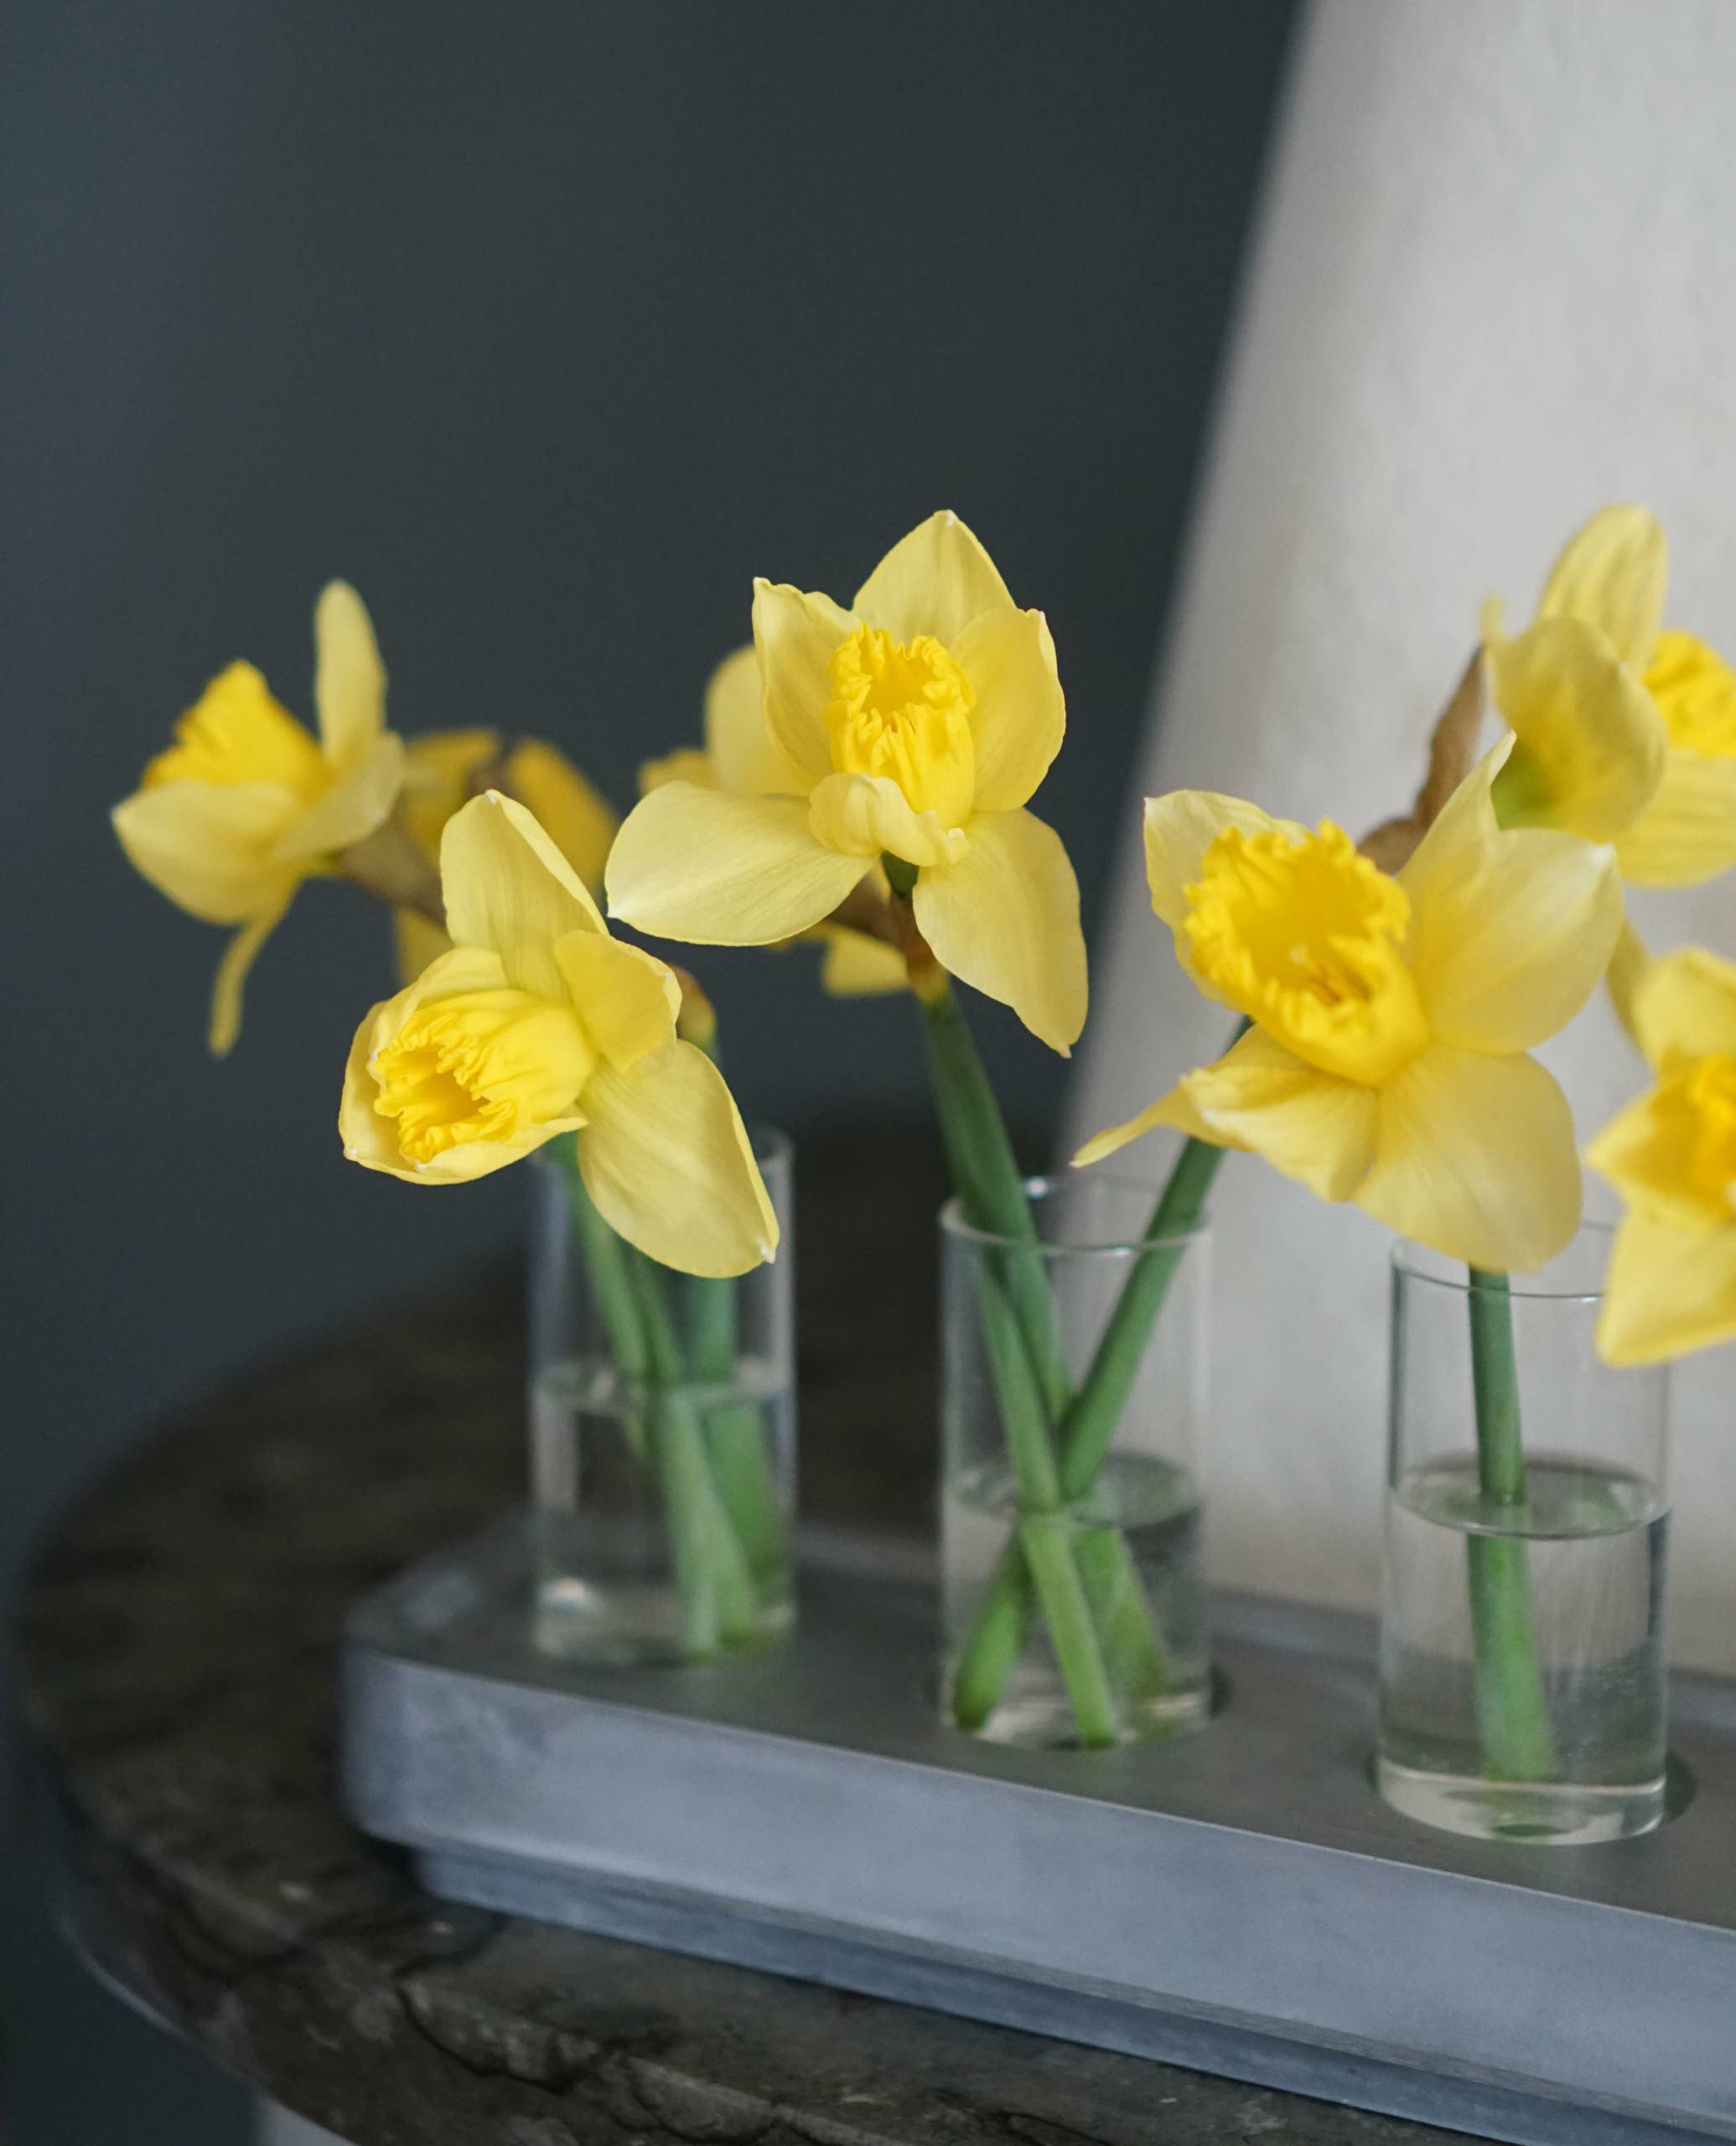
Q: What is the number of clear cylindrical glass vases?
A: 3